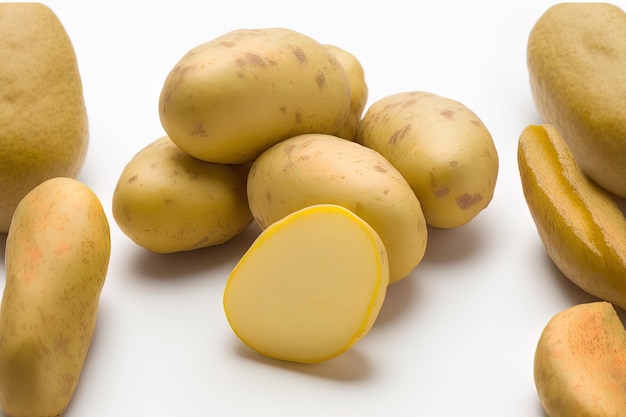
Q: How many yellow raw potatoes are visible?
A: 11